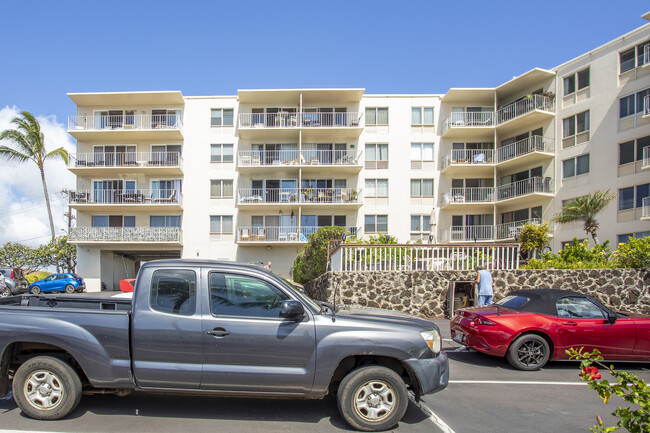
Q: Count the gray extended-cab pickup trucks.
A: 1